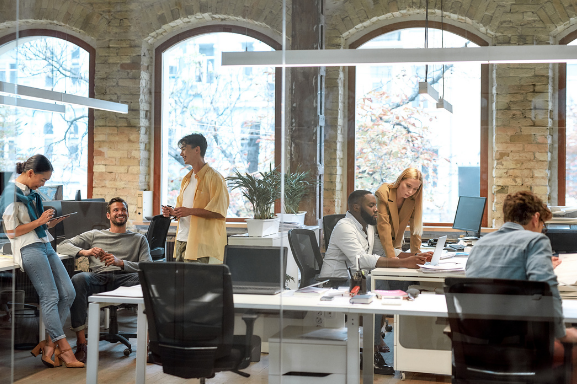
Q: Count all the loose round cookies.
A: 0